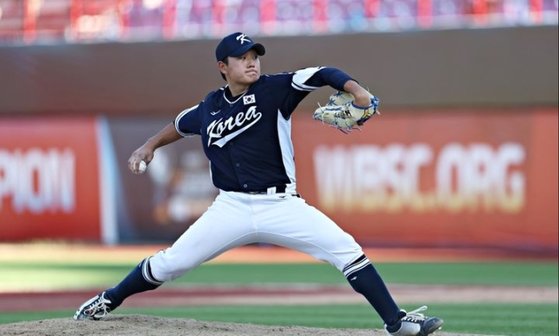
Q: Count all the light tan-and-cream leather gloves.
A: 1